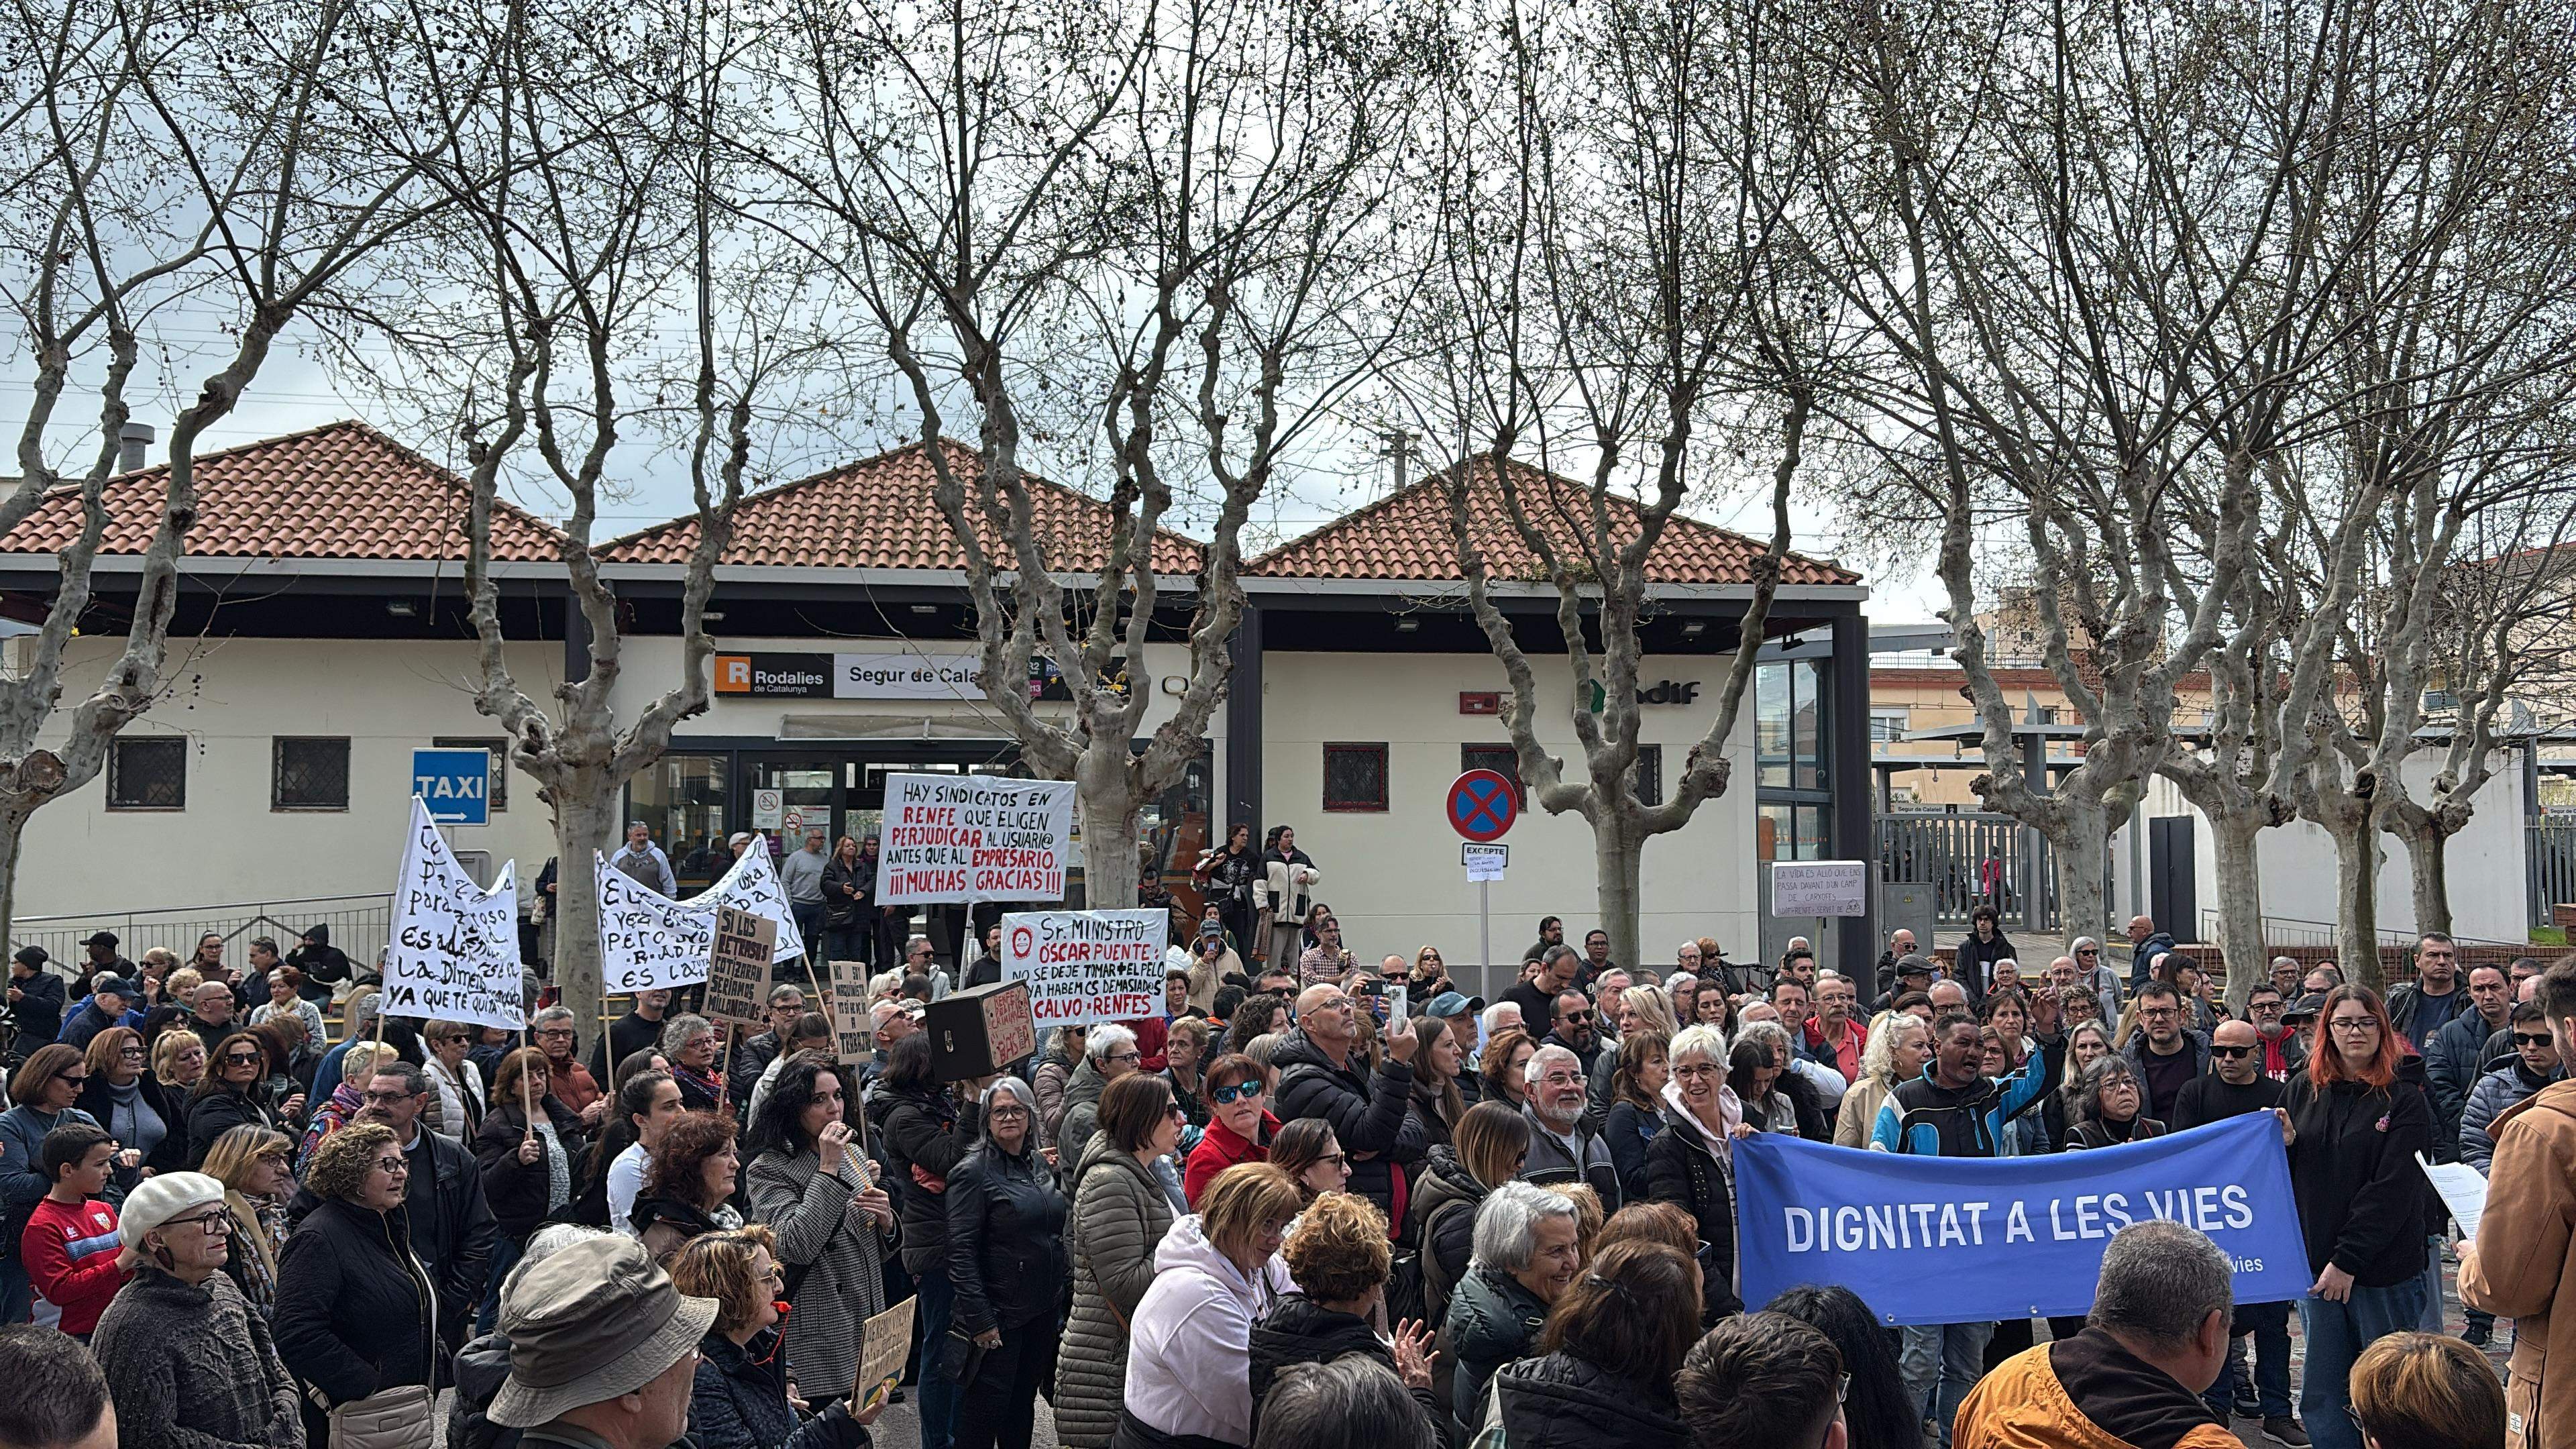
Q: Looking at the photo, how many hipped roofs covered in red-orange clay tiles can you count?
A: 3